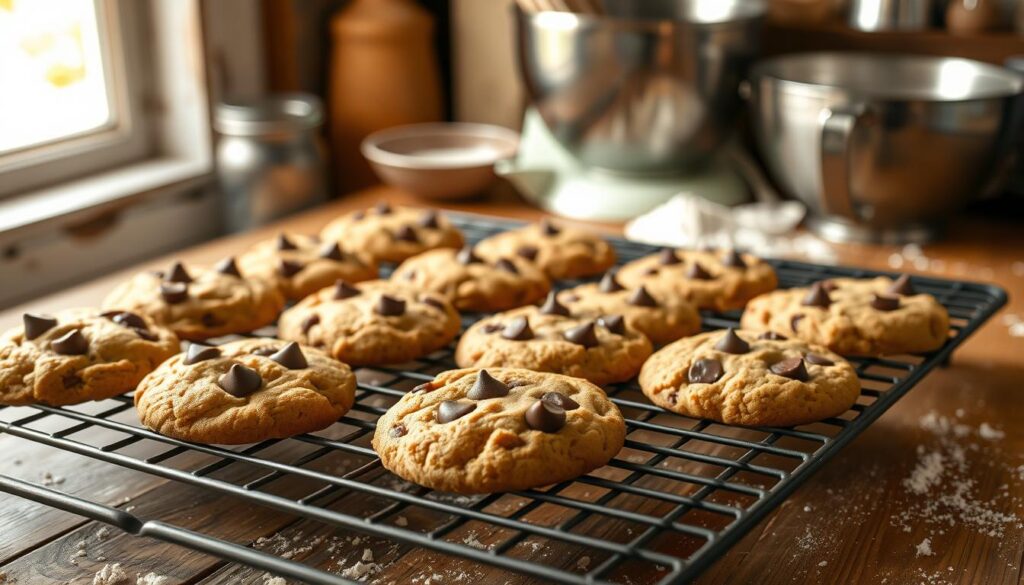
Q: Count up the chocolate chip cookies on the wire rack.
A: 14